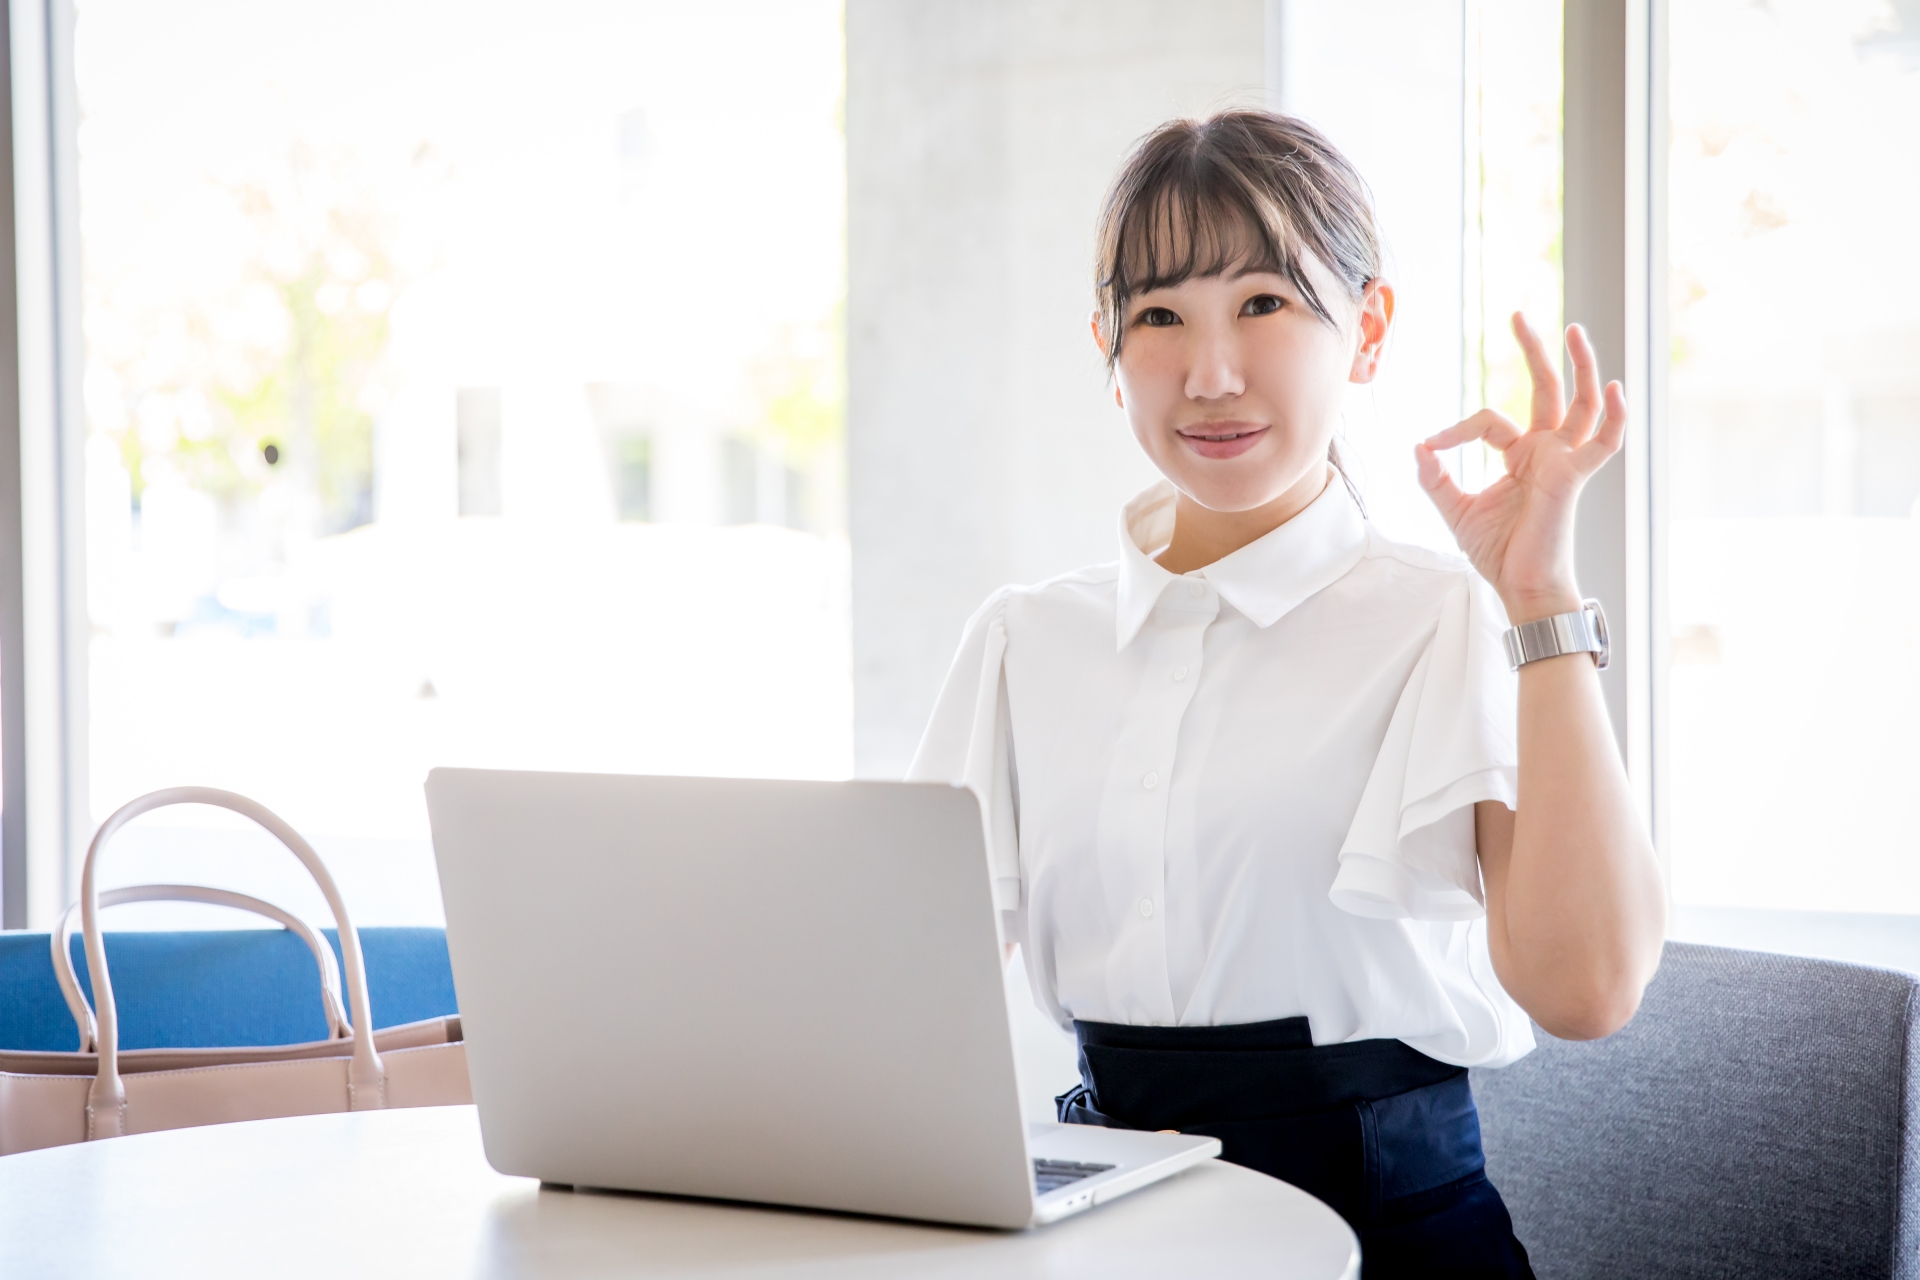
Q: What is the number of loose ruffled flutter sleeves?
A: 2